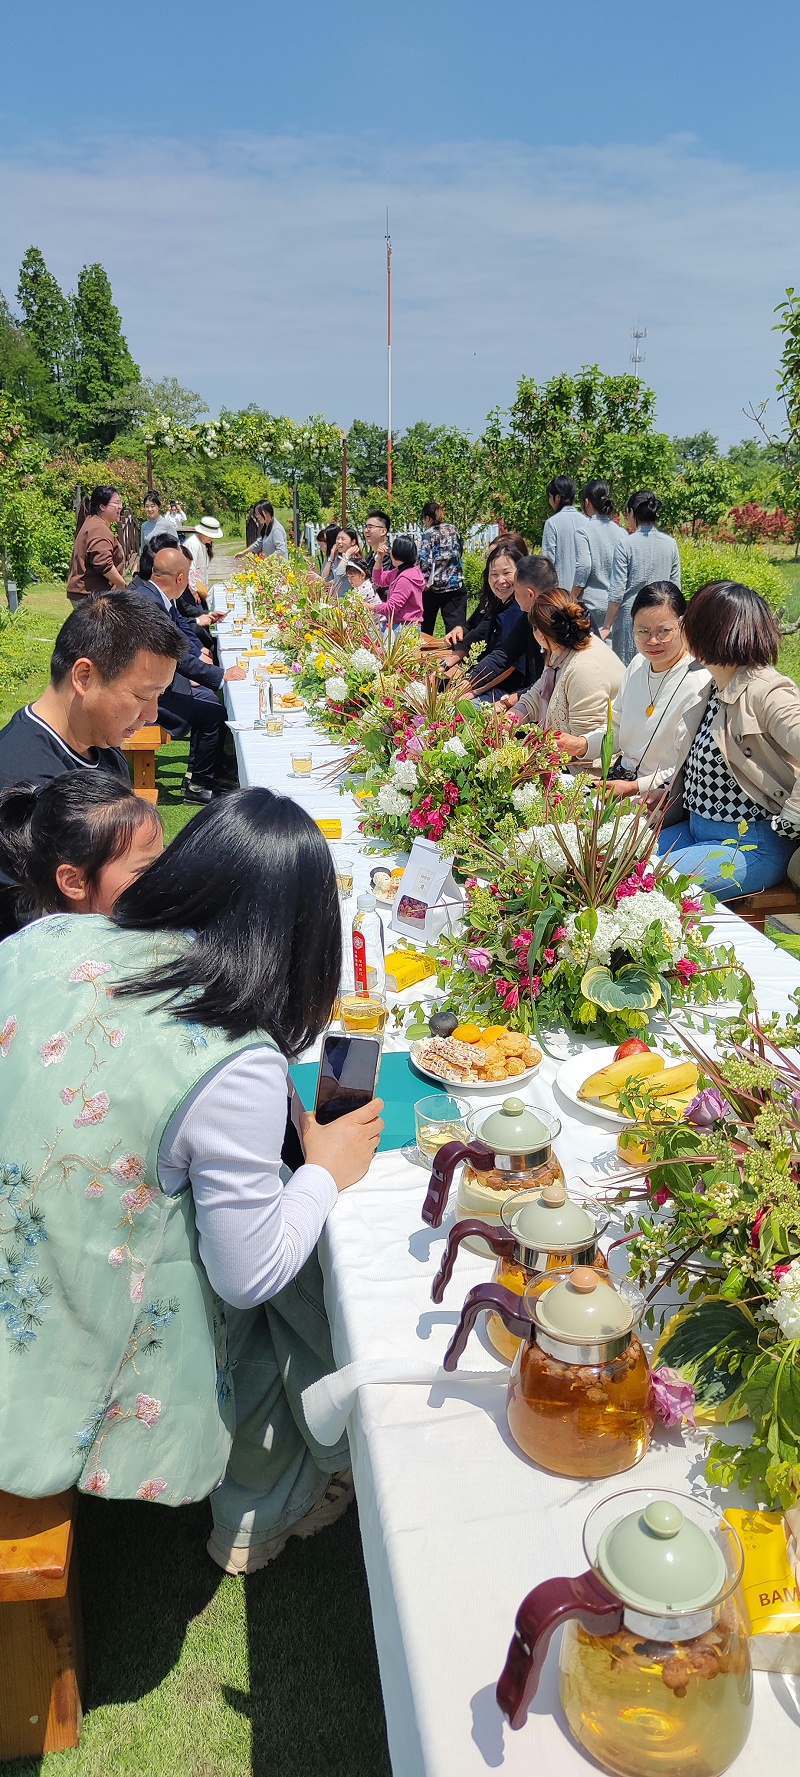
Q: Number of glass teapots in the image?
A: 4